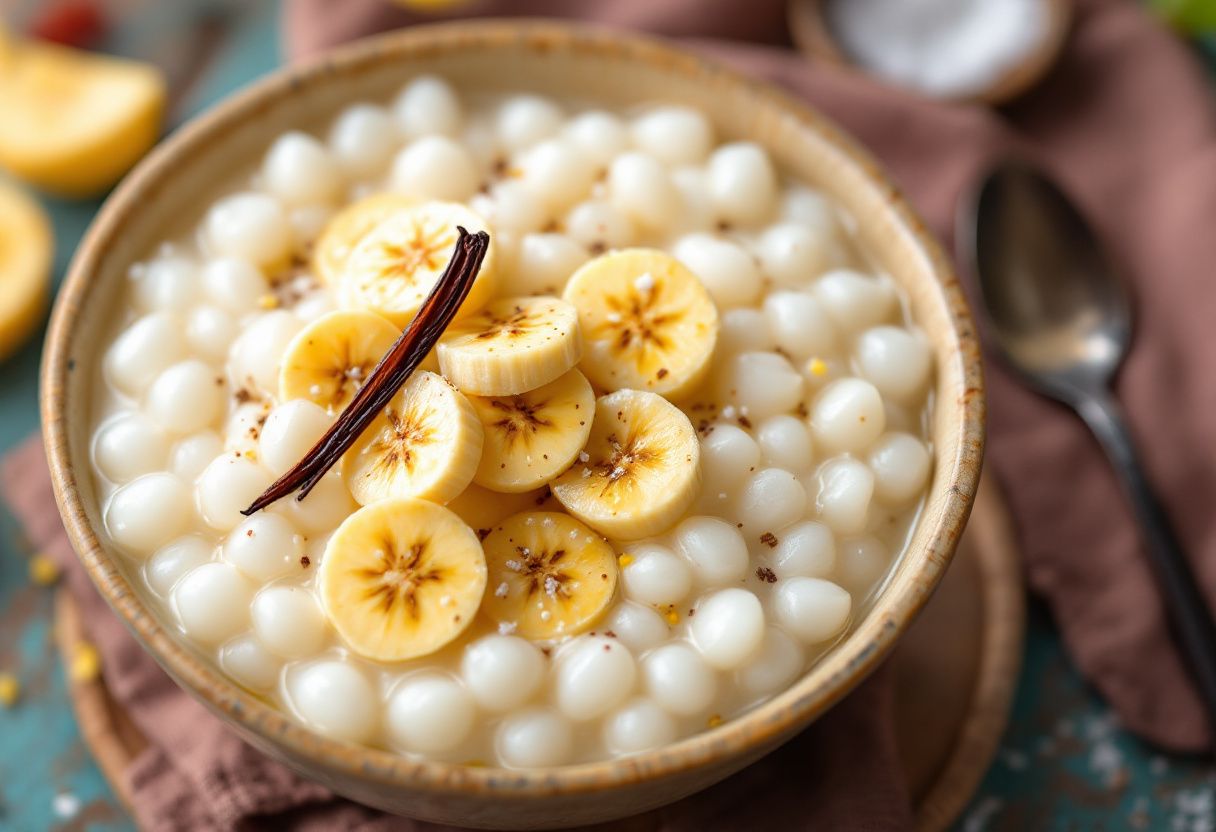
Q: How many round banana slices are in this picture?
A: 10